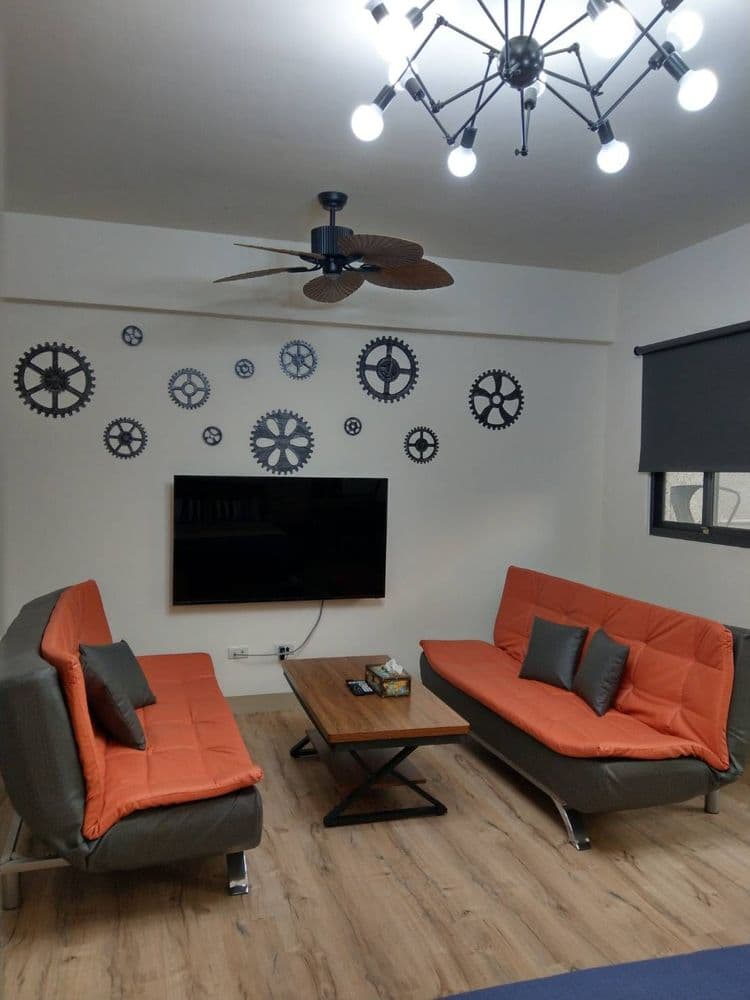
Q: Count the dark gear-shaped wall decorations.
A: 12